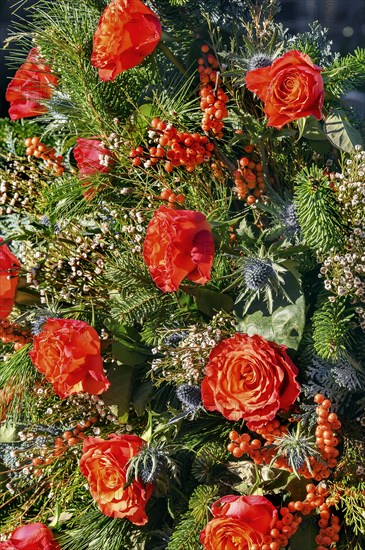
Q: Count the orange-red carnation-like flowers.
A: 11